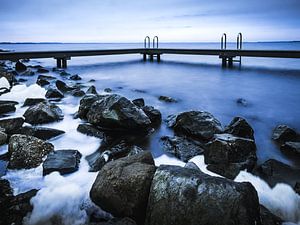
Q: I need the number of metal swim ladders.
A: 2